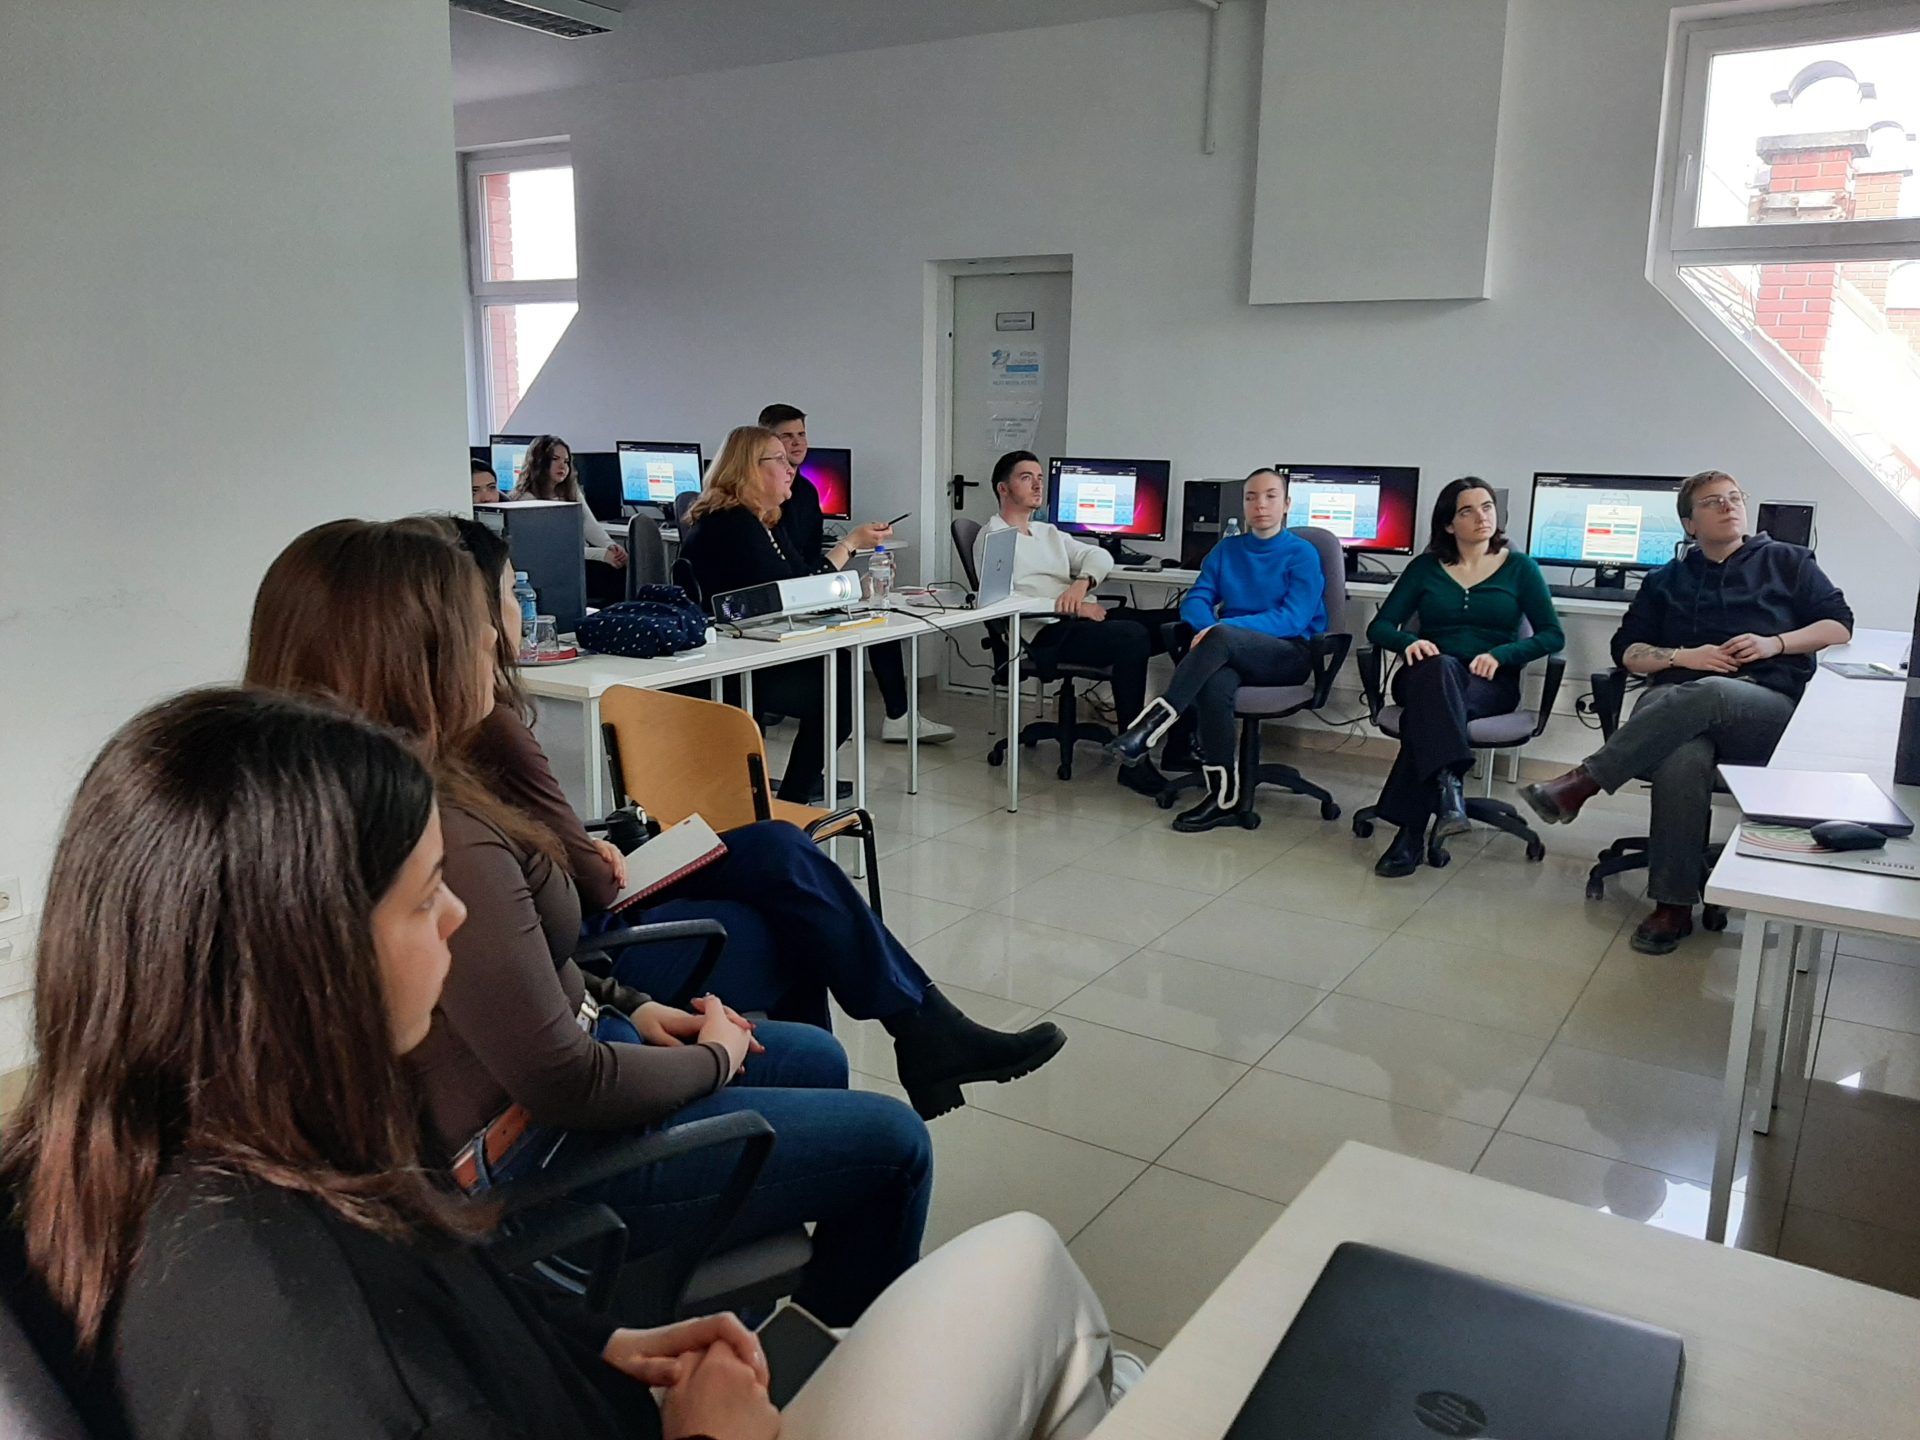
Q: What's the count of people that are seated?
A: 11